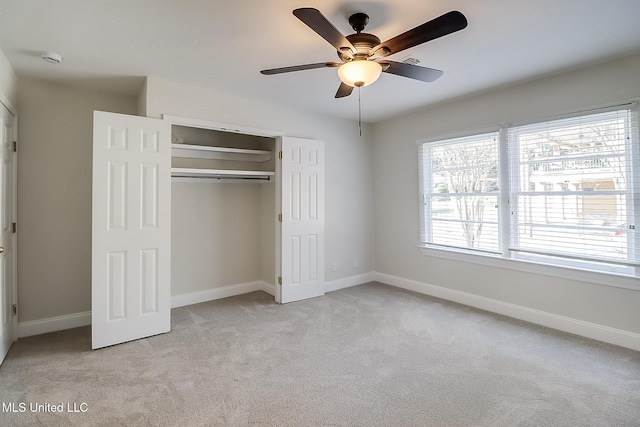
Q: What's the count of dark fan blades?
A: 5